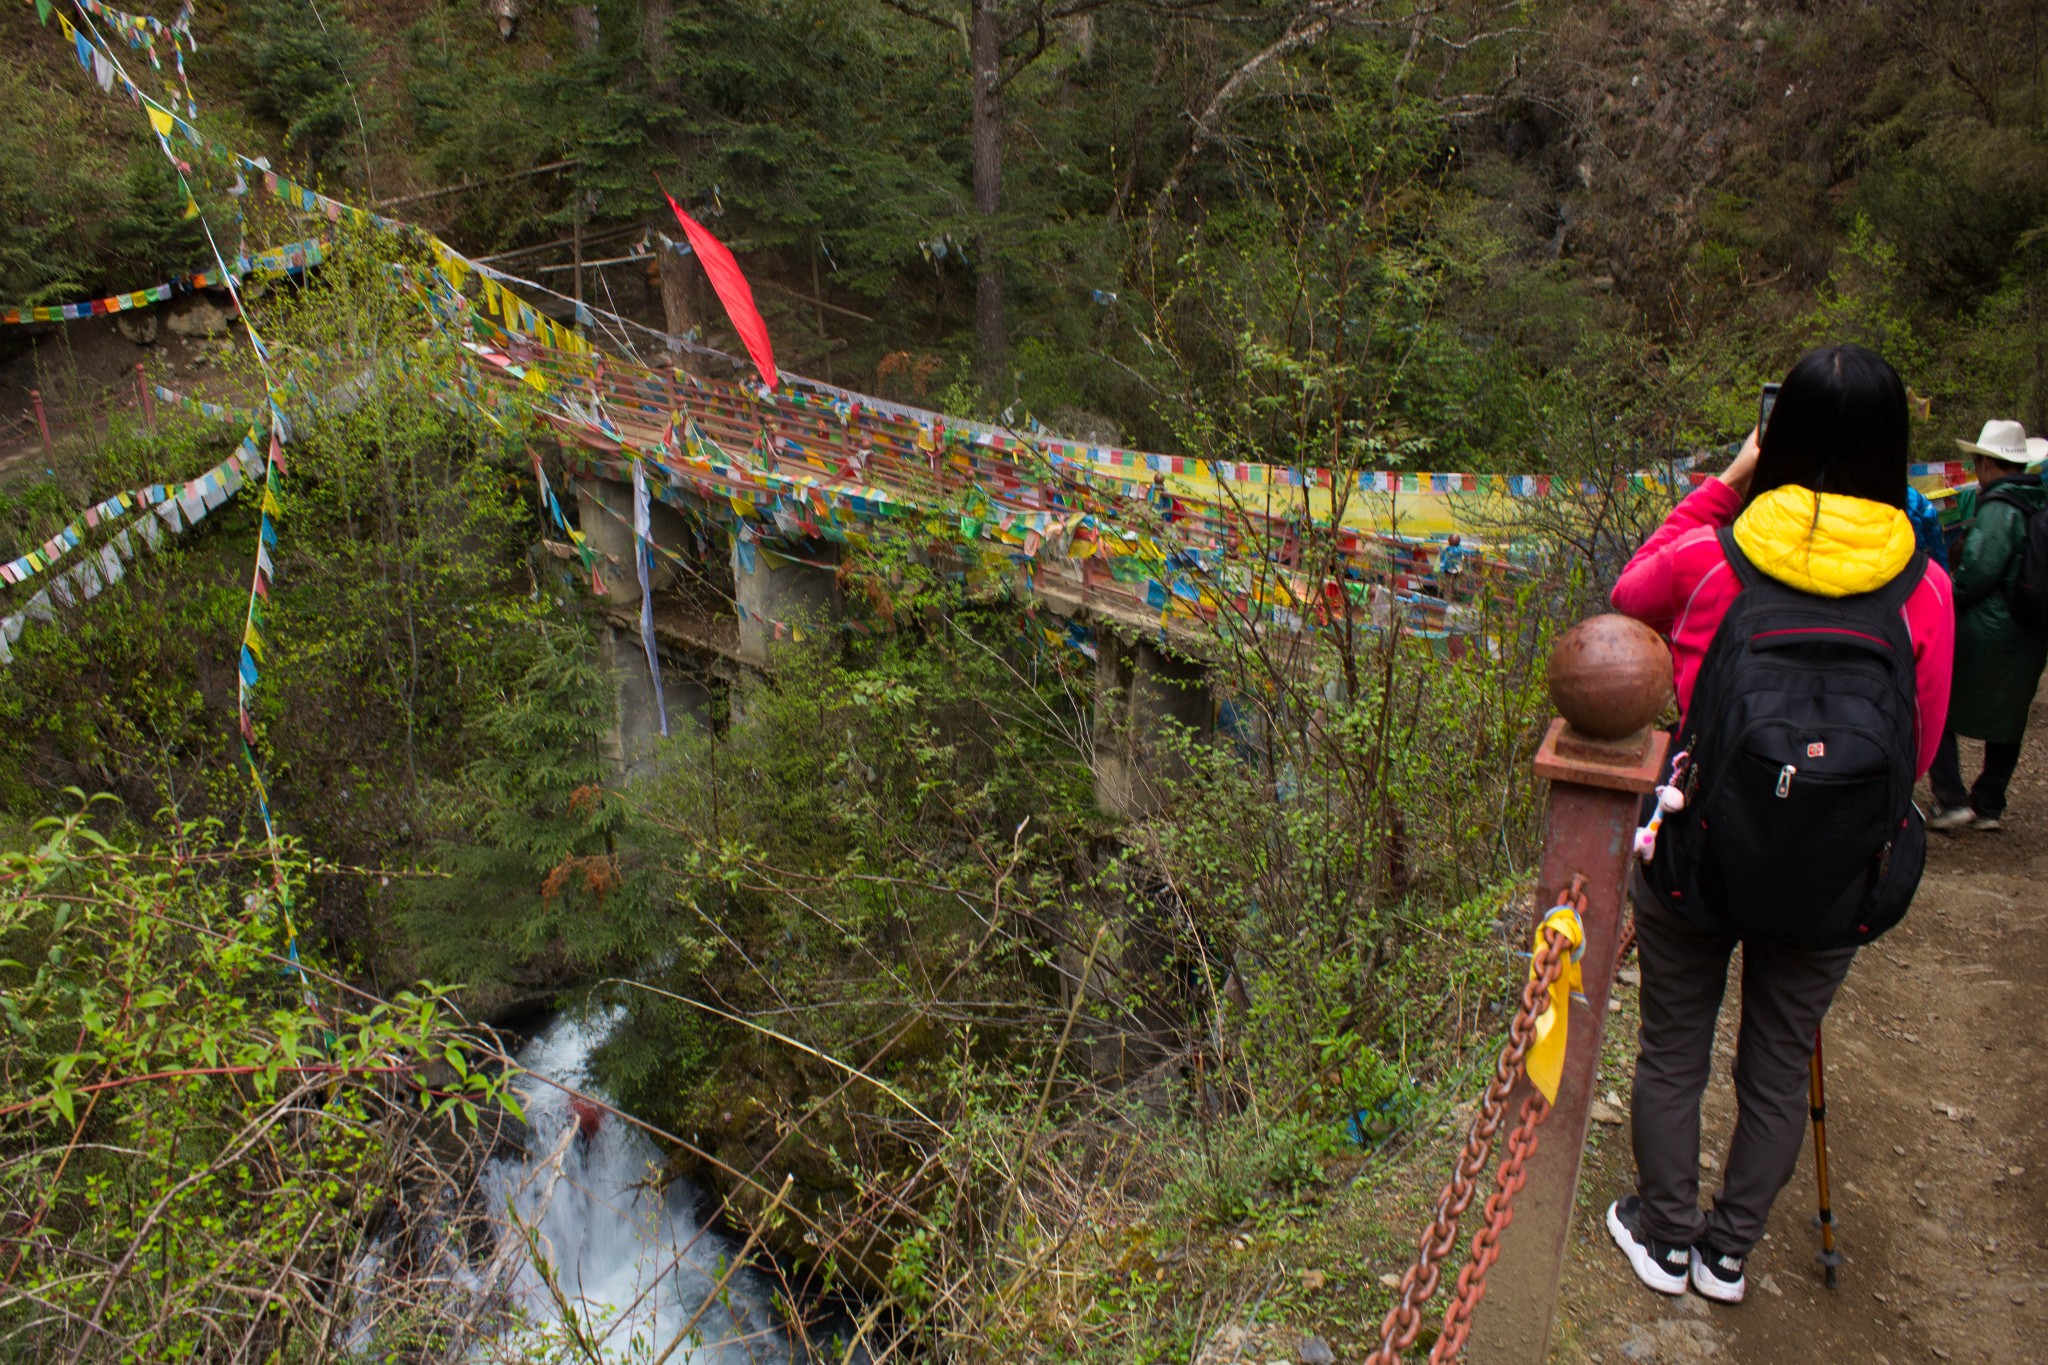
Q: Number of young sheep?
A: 0